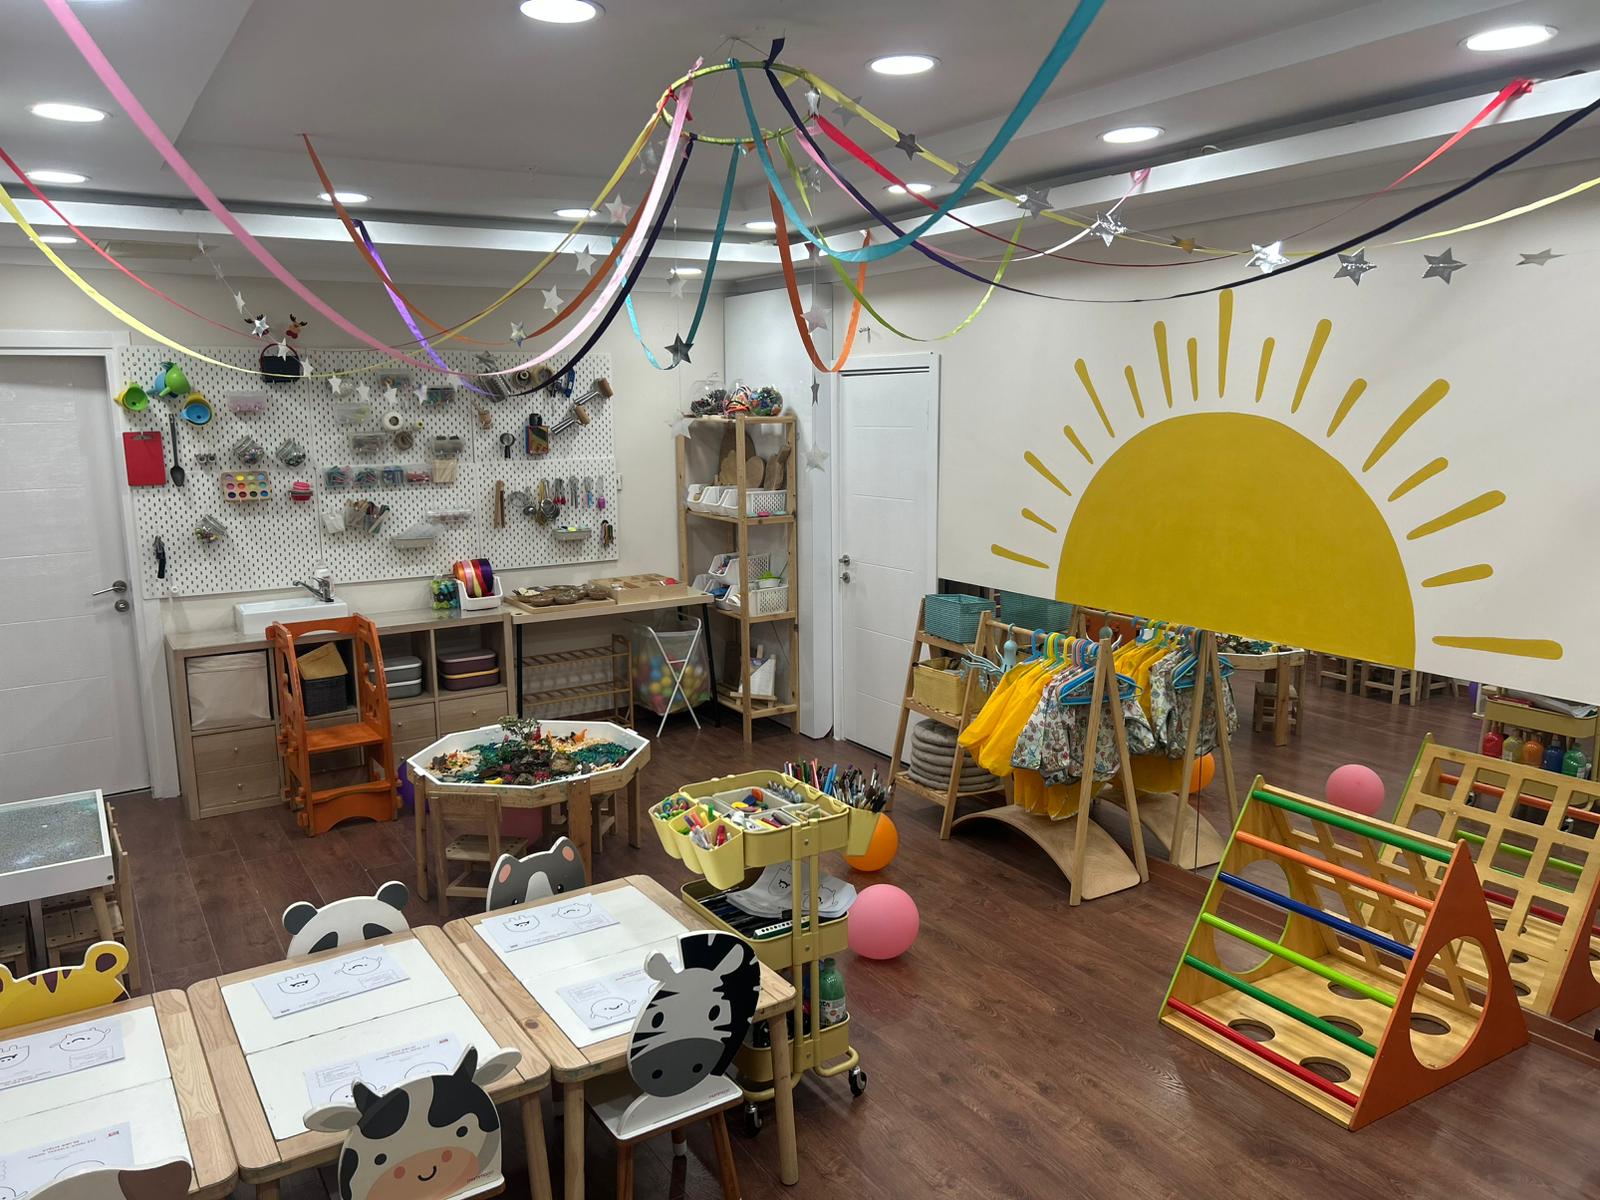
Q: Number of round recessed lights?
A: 12